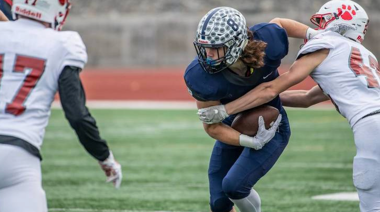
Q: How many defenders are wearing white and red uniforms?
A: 2